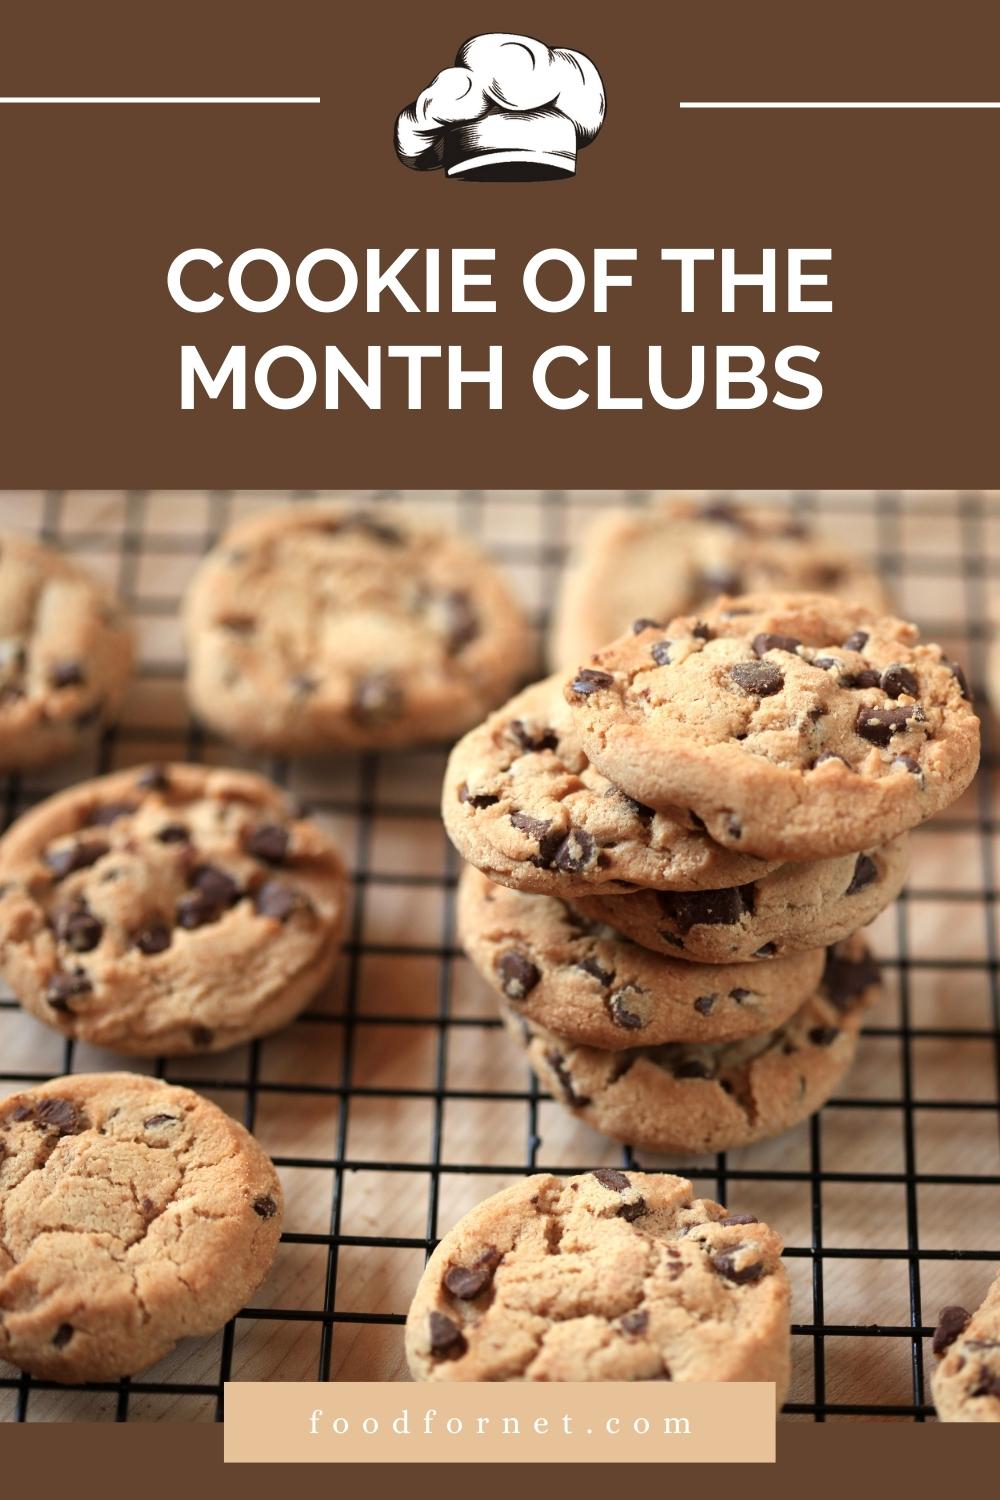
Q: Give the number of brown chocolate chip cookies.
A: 12